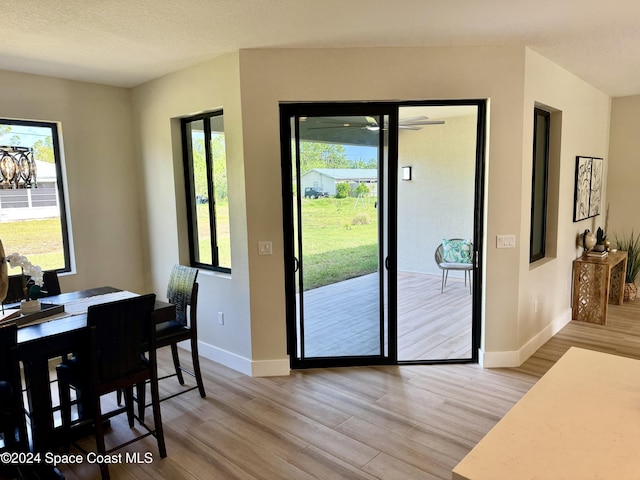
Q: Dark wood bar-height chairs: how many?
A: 4